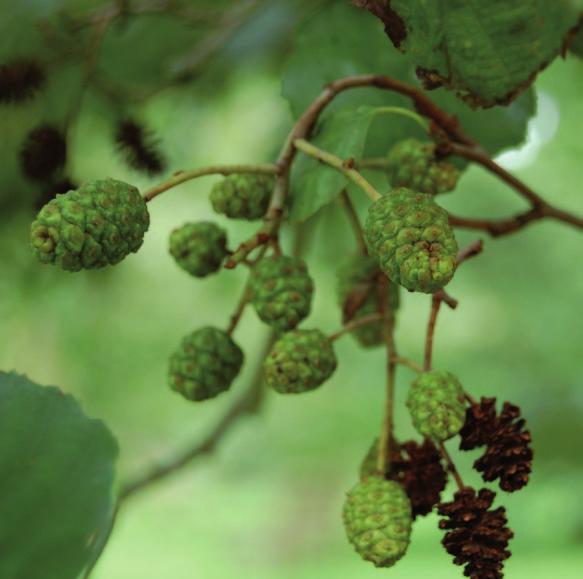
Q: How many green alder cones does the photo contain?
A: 11